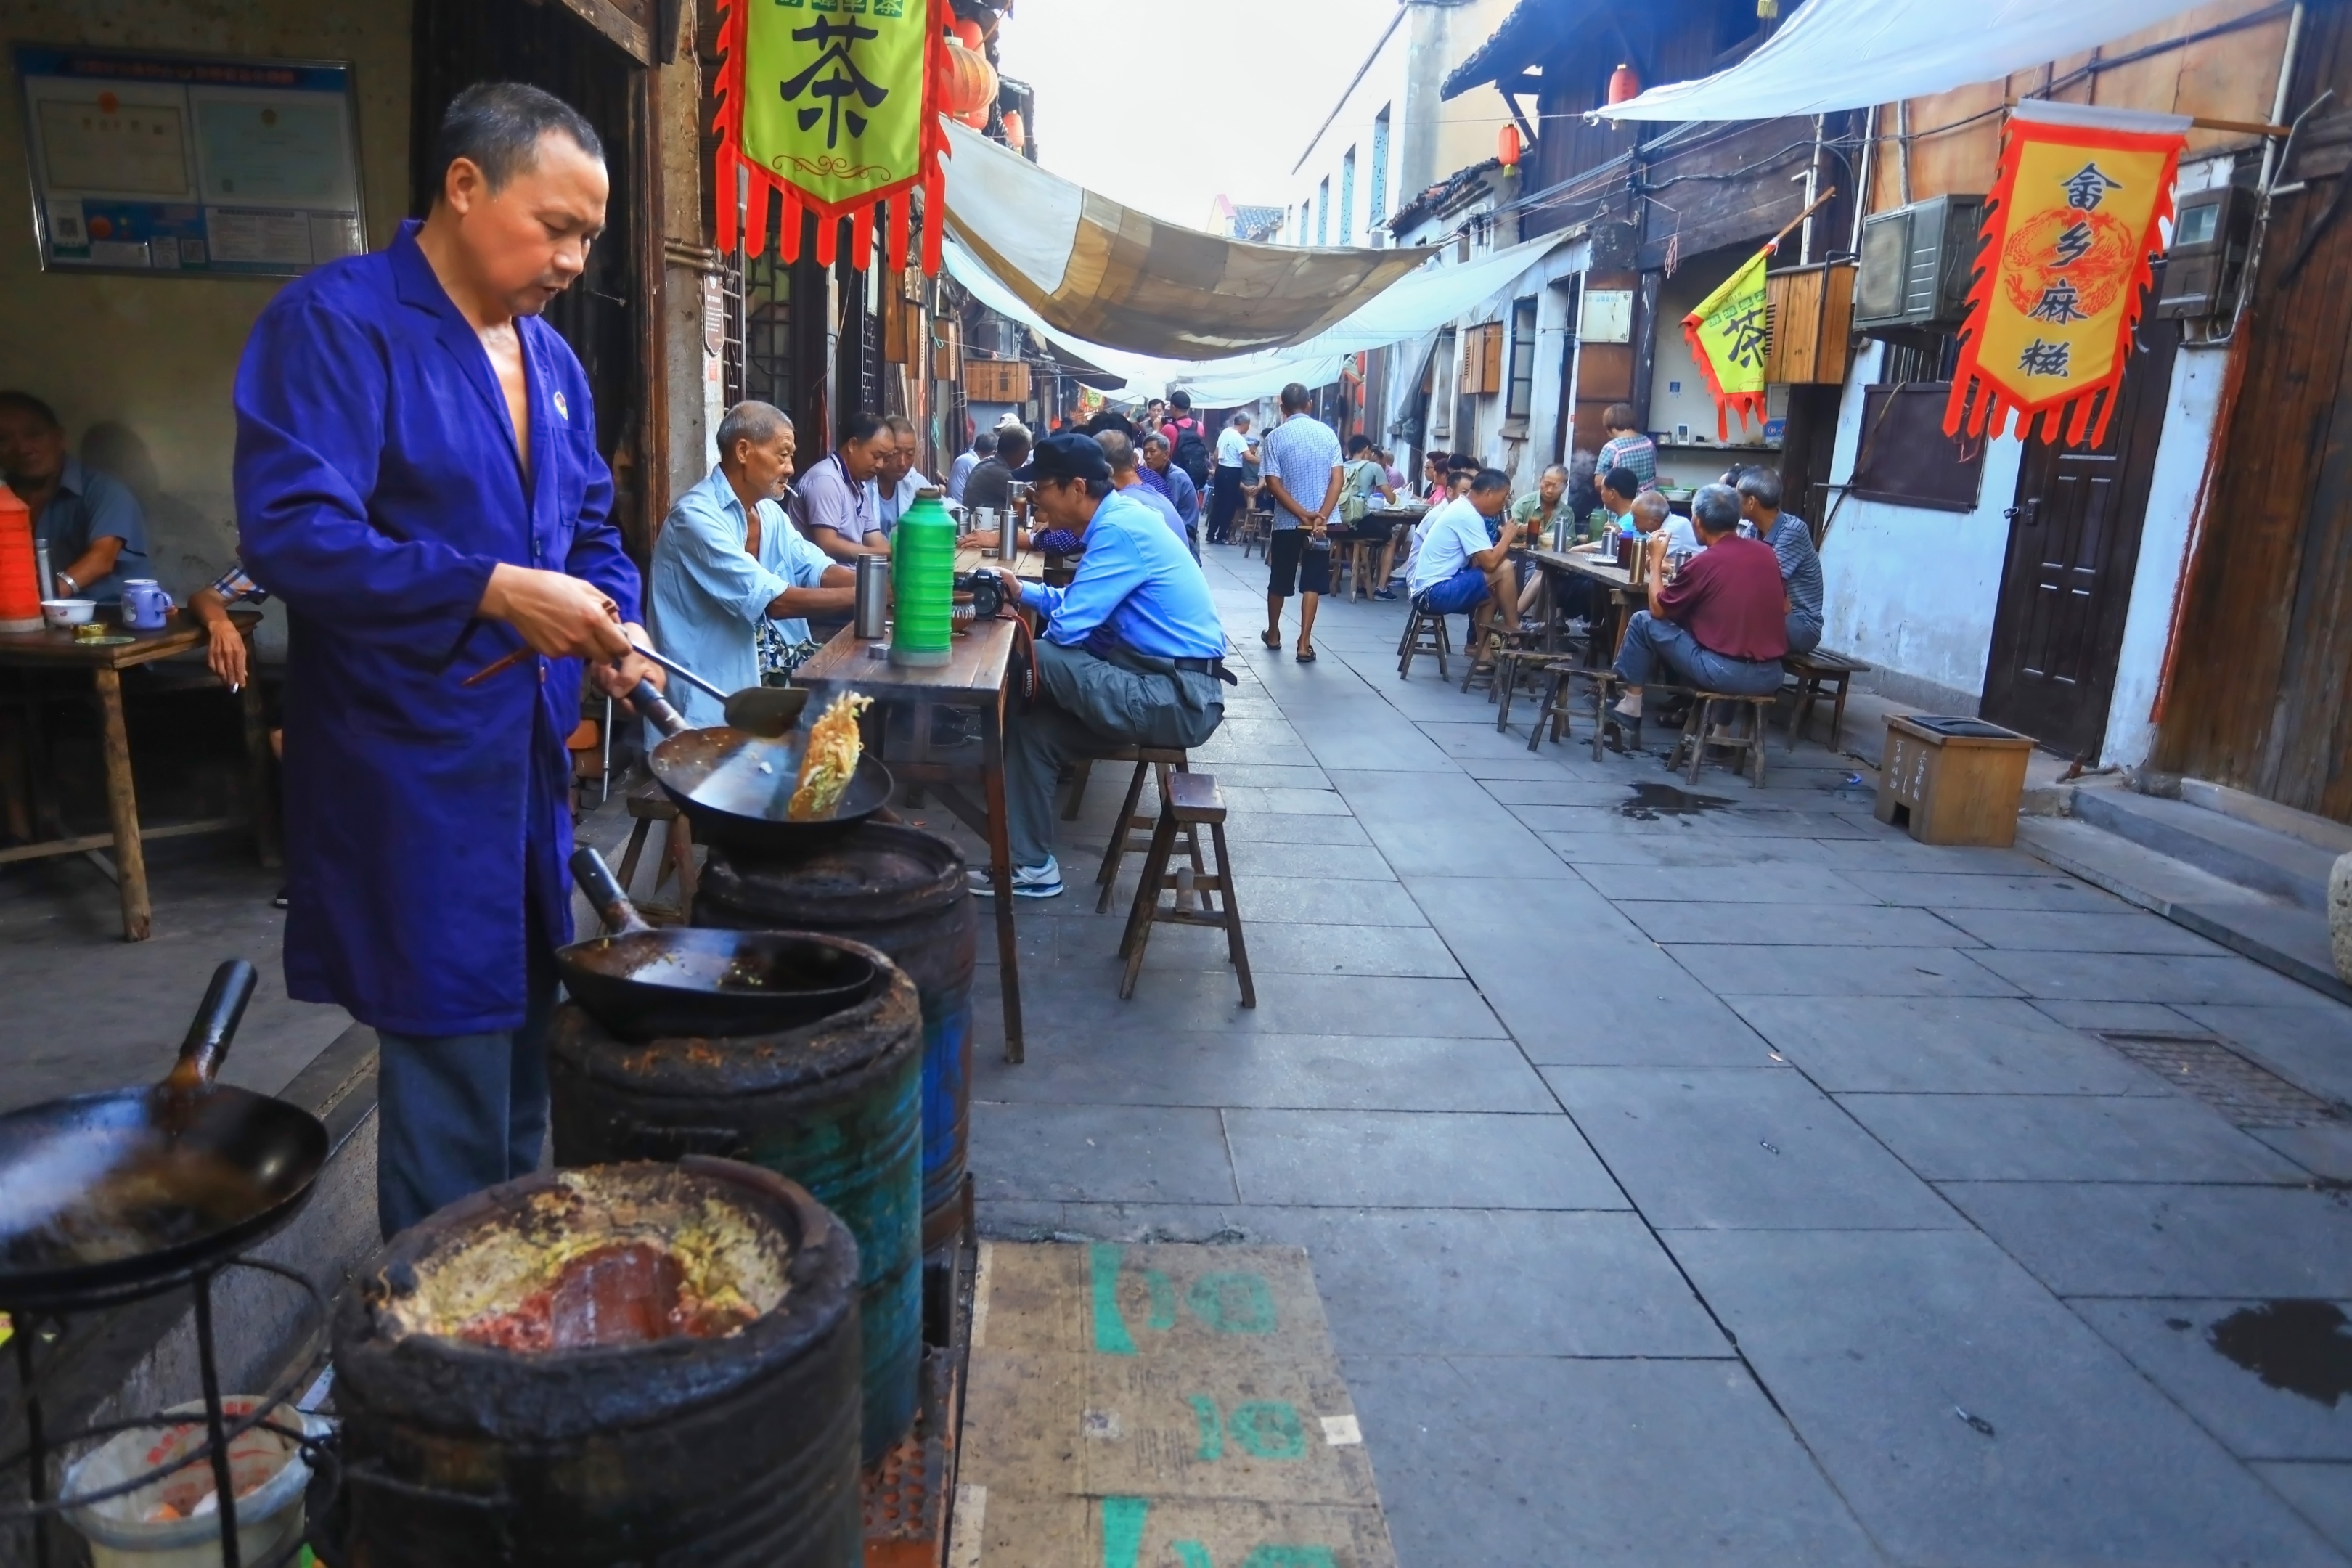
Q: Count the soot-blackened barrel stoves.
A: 3